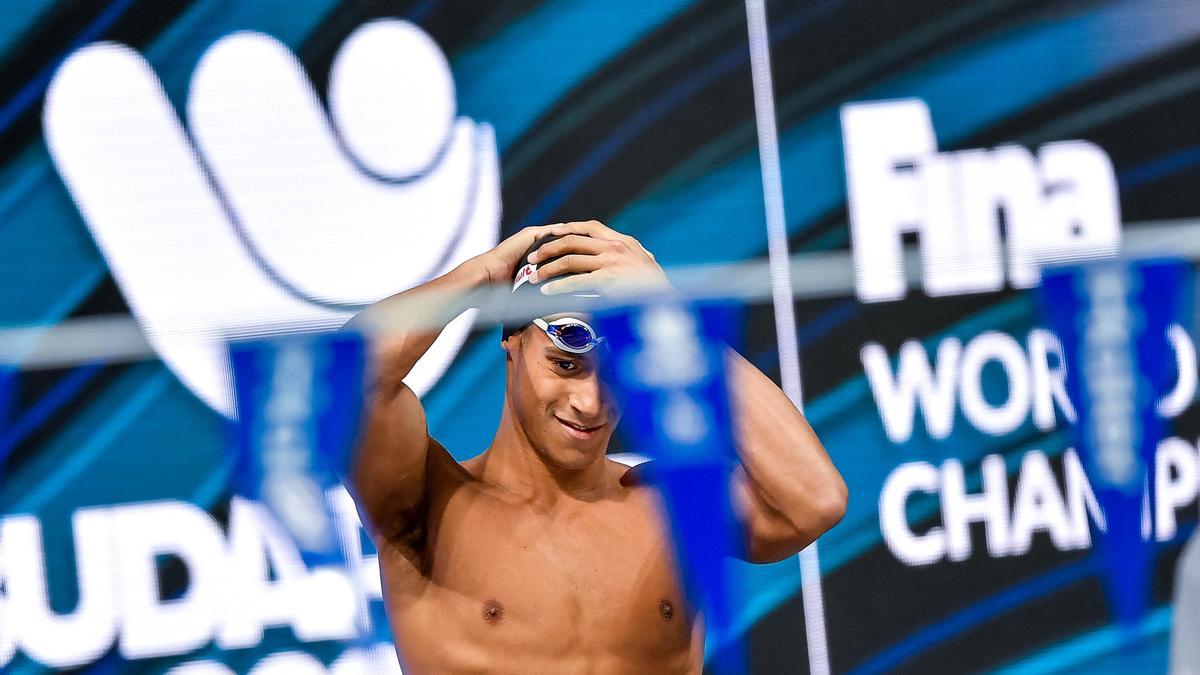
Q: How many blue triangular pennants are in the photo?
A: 3